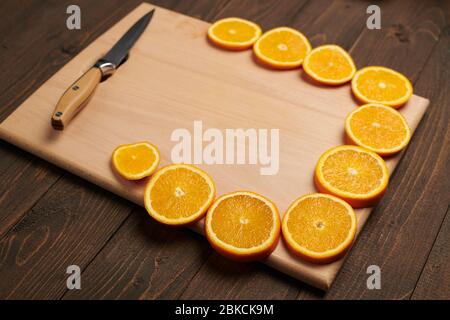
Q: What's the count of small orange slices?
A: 1